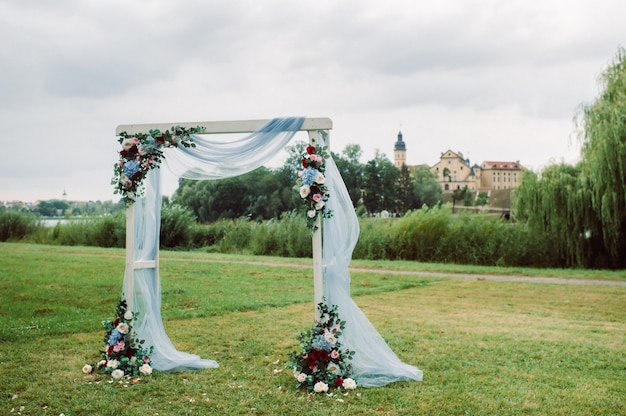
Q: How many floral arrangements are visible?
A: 4